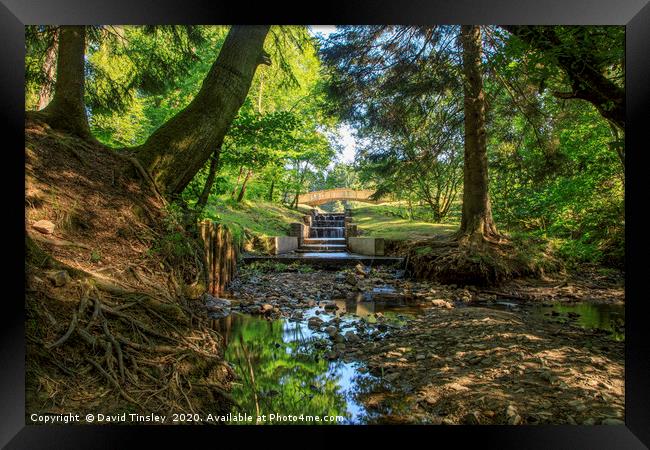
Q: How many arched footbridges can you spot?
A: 1